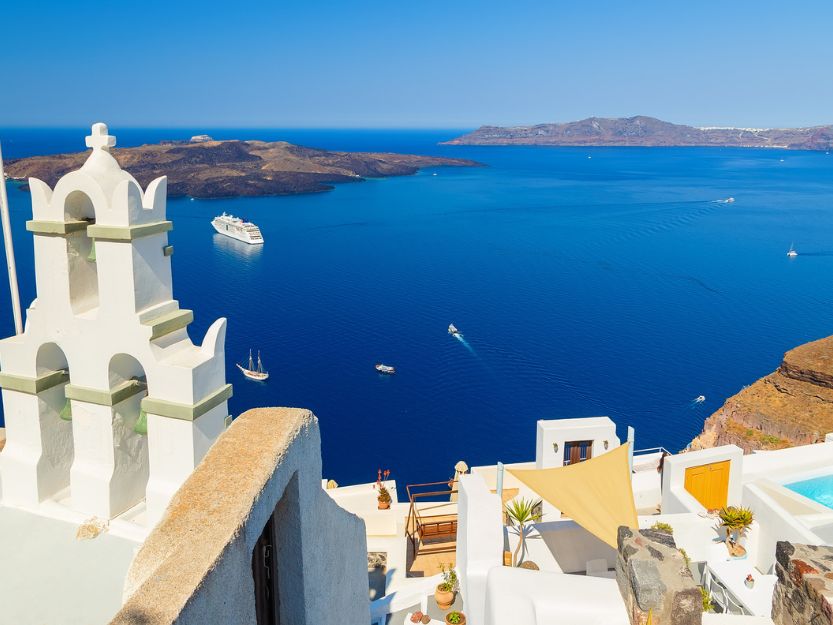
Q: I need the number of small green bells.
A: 3